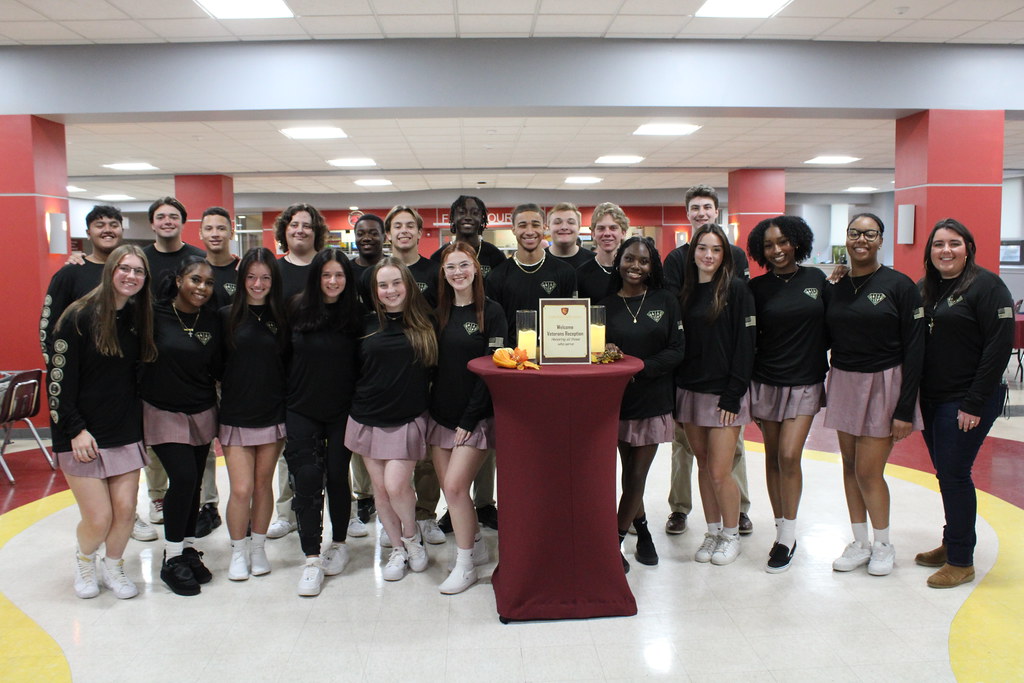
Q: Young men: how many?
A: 11